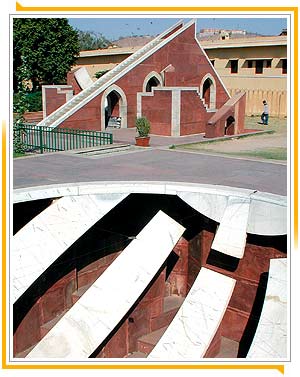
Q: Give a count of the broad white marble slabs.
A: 5